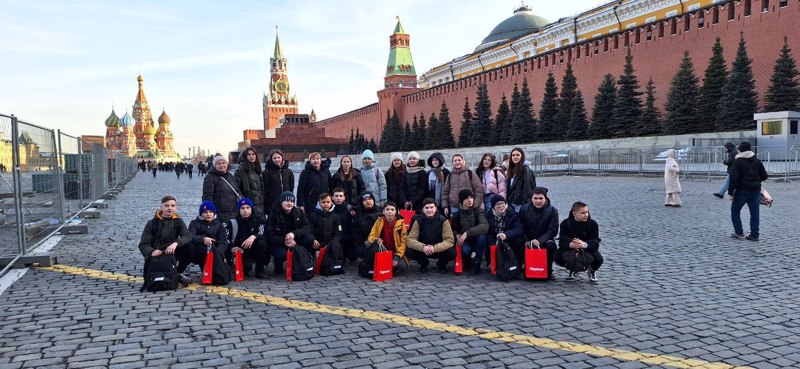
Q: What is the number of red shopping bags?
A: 9